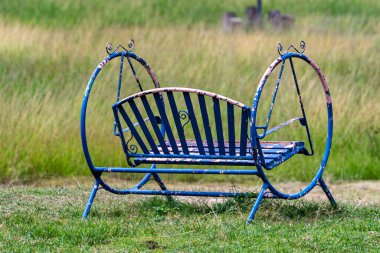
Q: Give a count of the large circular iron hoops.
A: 2